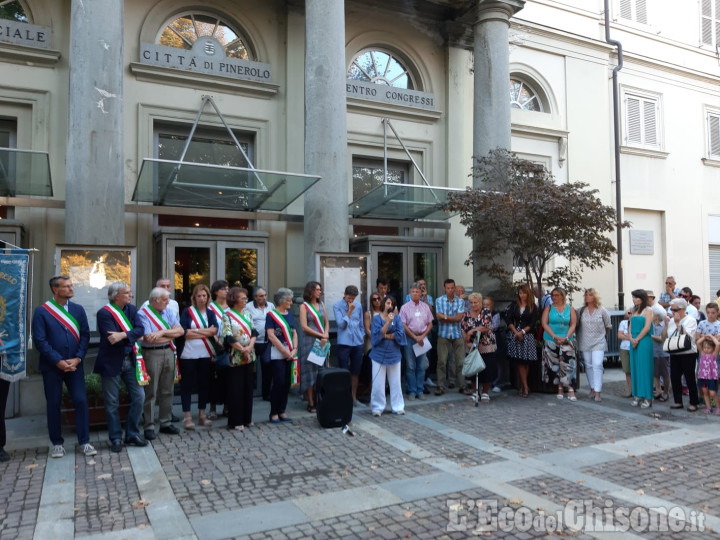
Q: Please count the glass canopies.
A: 3